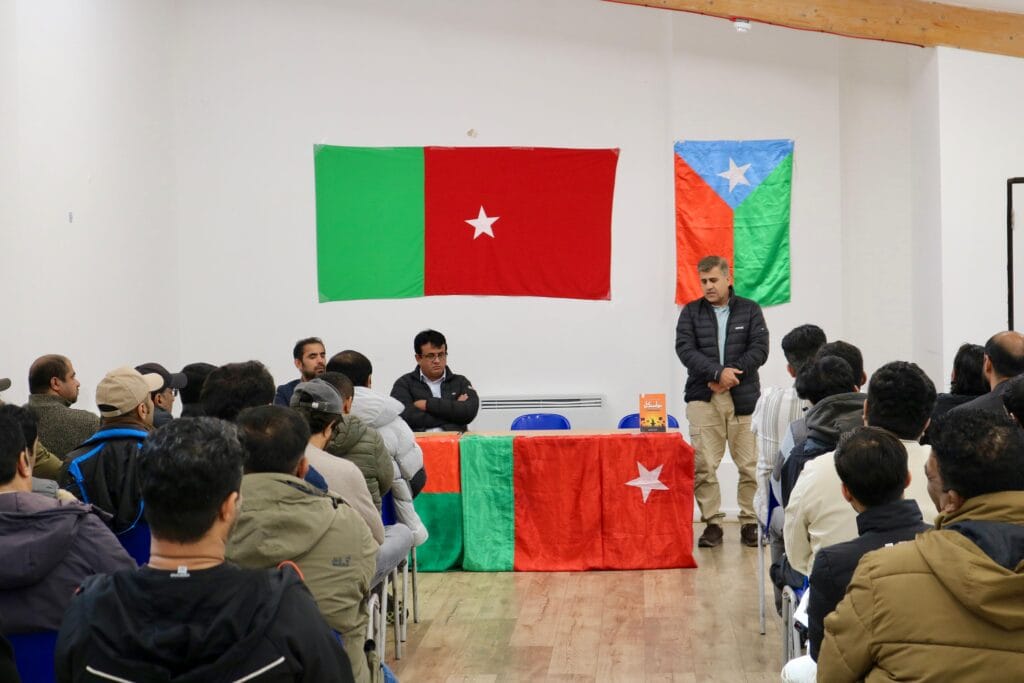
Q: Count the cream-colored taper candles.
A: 0